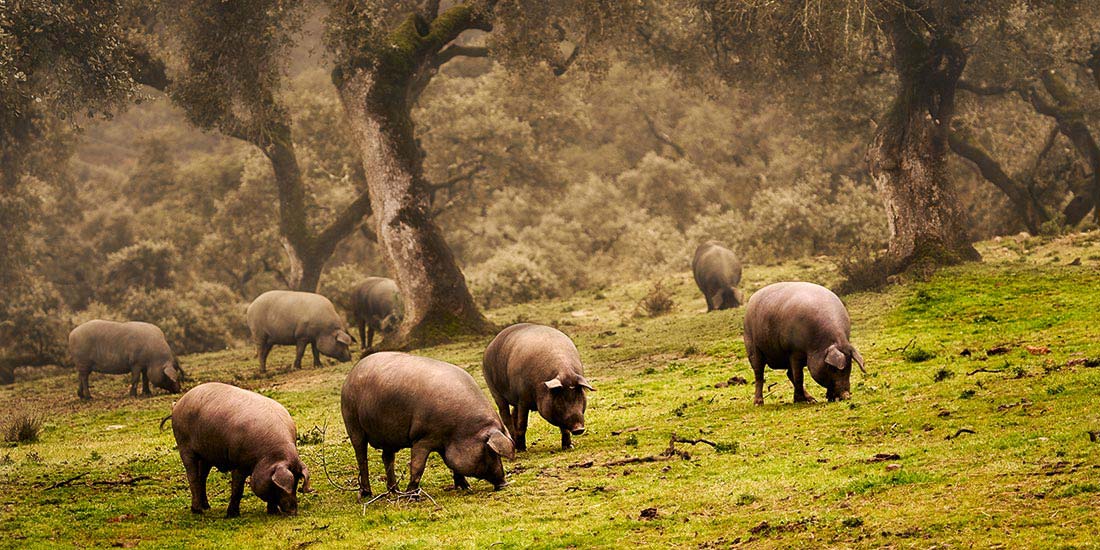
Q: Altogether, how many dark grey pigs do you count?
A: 8